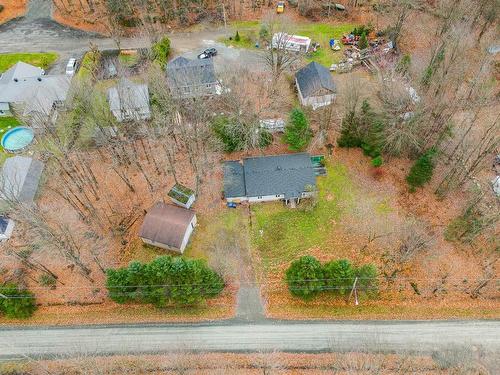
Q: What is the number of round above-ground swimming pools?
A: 1